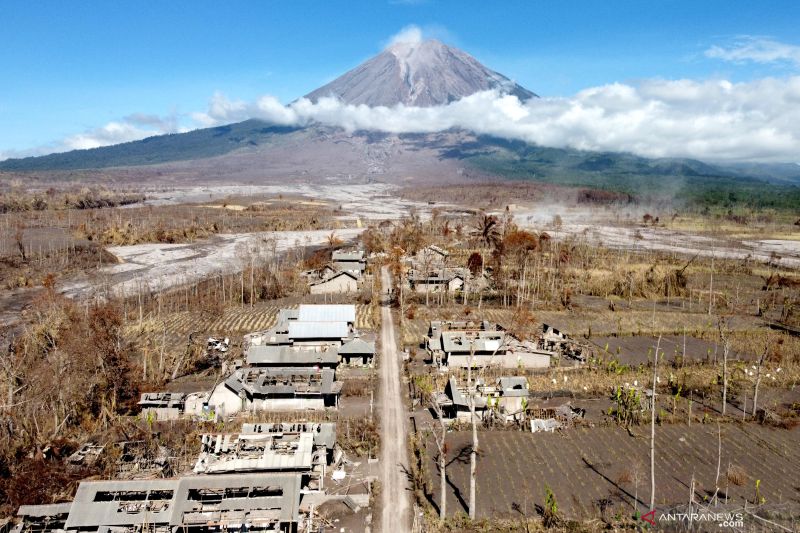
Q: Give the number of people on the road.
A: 0